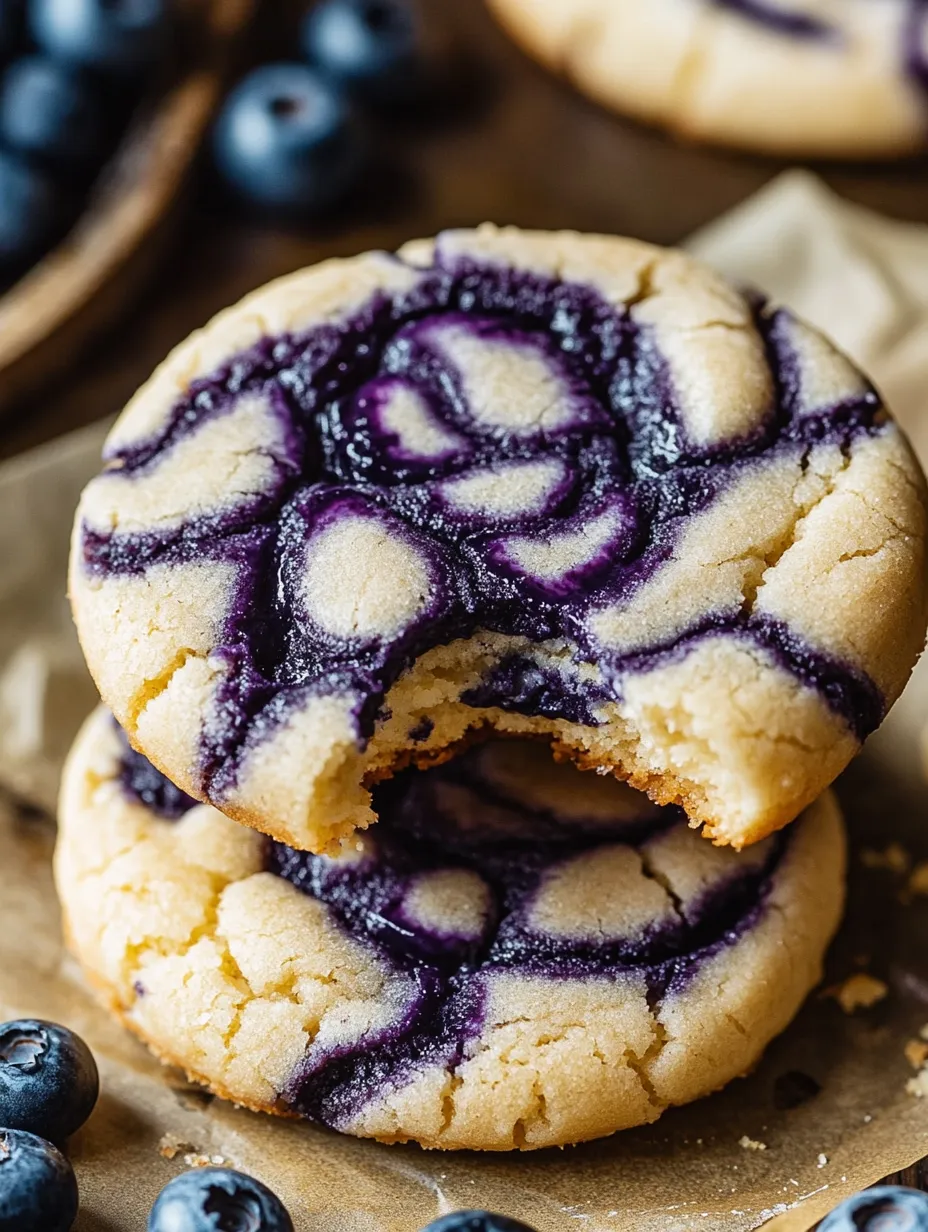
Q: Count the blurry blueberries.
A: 5